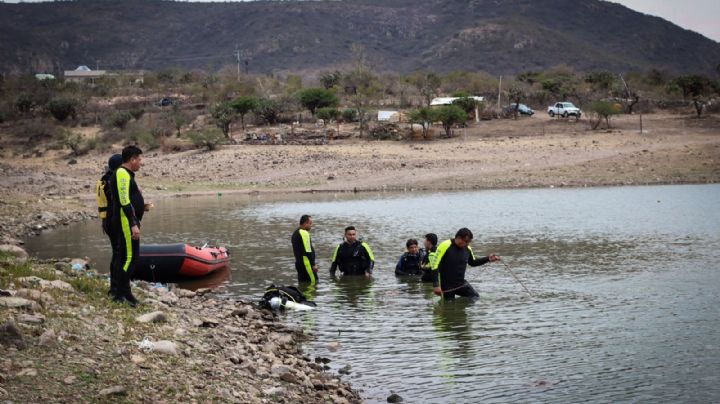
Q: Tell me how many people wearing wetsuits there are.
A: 7